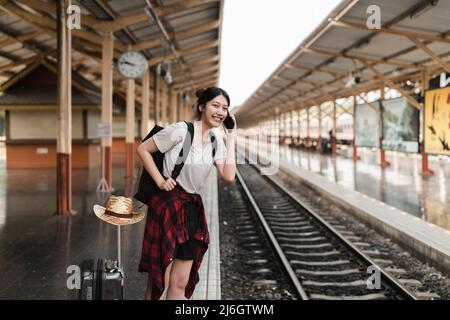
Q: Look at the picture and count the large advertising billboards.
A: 3